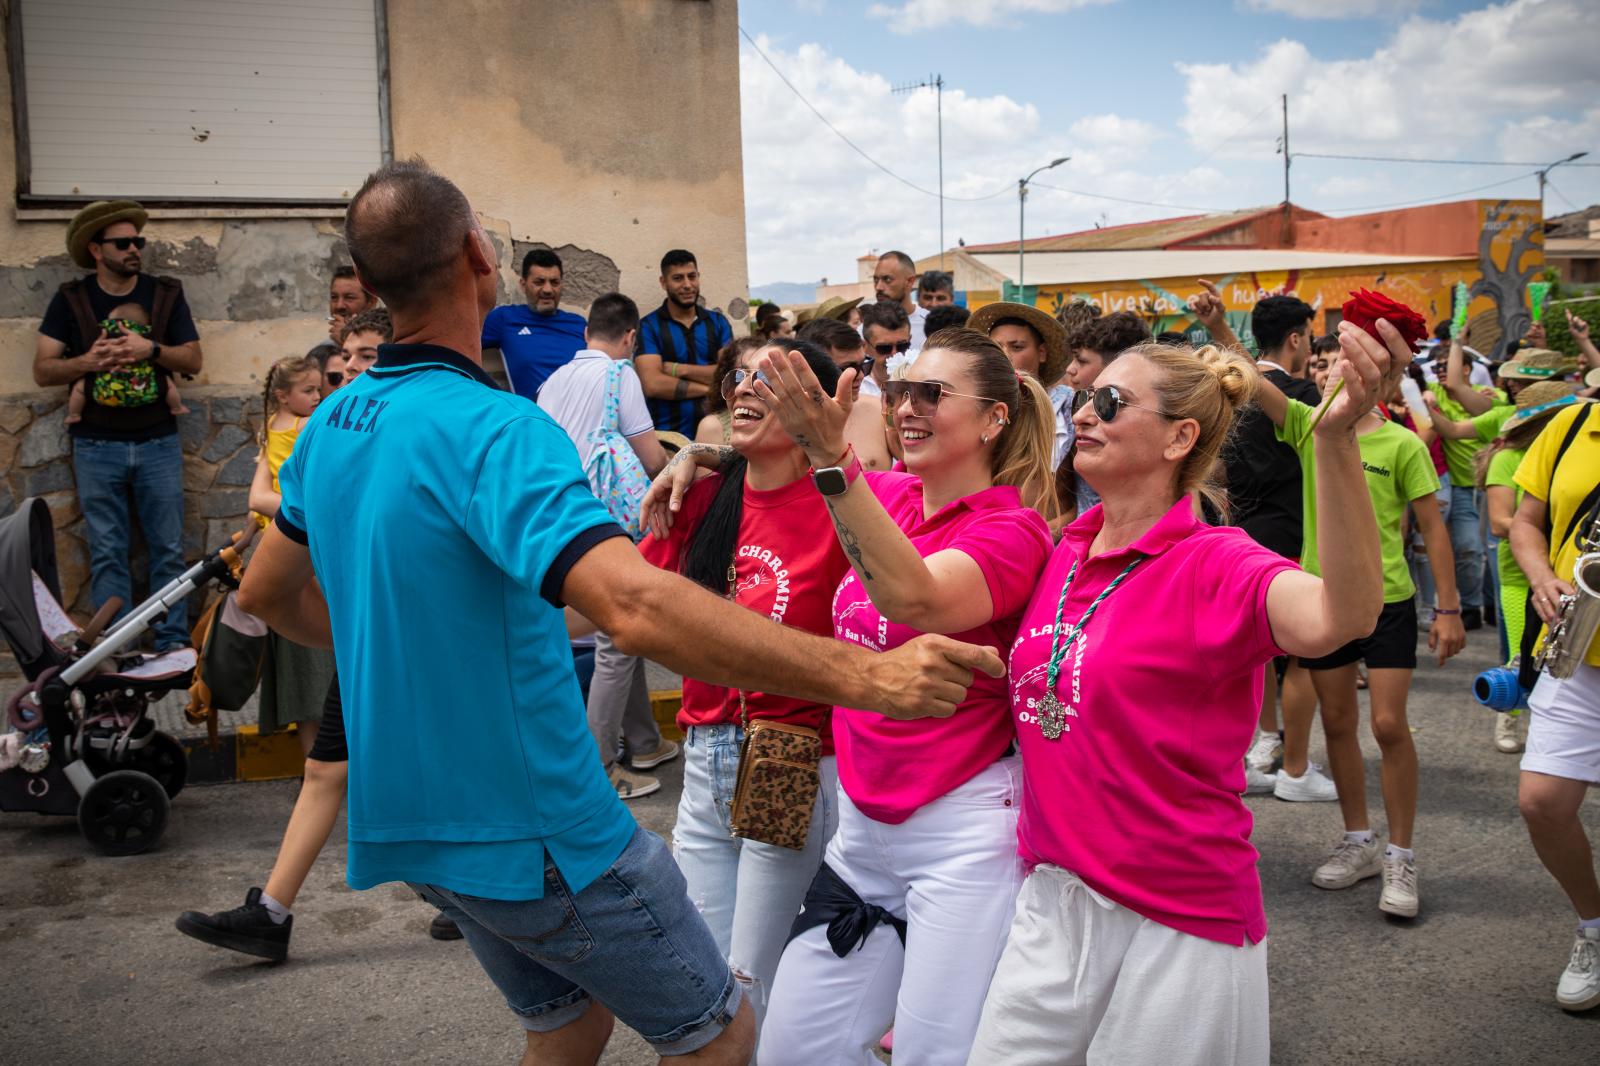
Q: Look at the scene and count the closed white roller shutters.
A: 1